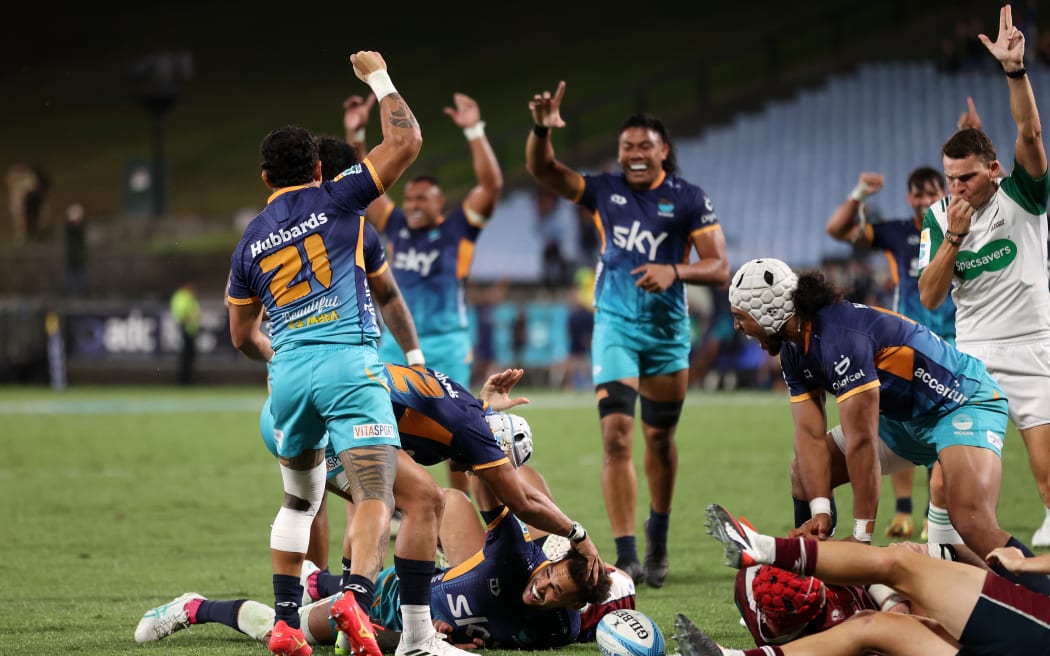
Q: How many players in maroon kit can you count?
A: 3